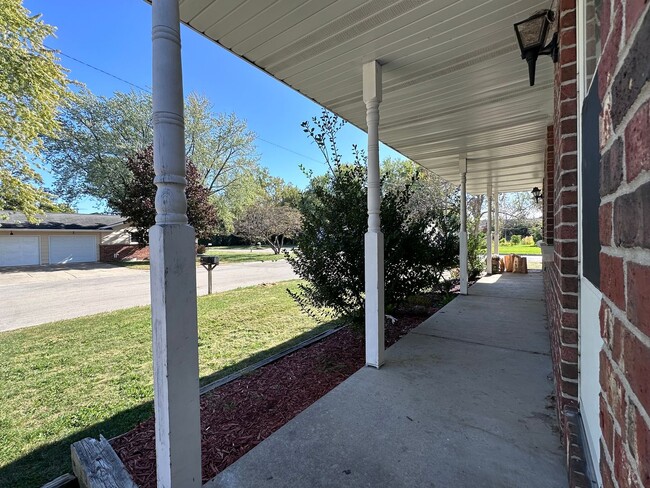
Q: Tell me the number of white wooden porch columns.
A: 5